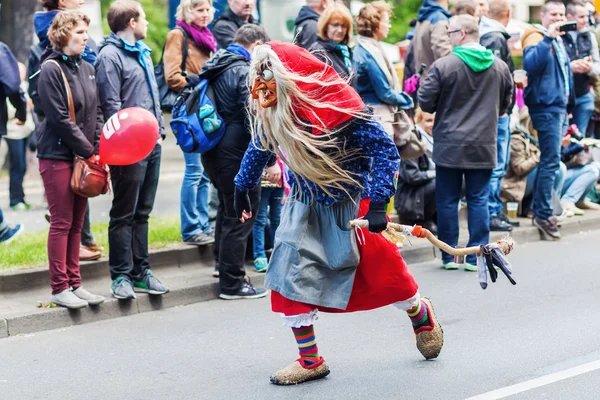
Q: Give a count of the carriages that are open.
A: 0